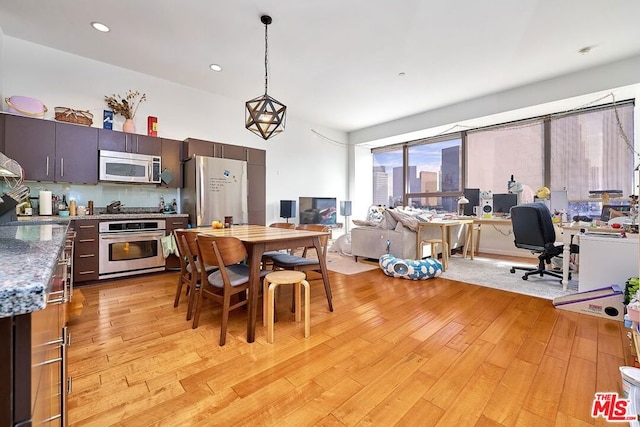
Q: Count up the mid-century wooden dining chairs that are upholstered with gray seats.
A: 4